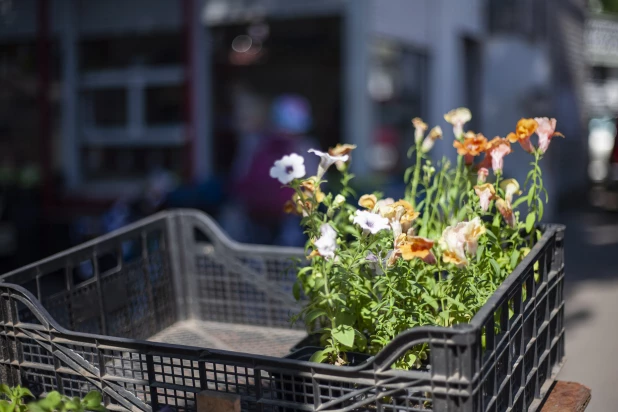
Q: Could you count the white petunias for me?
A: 4